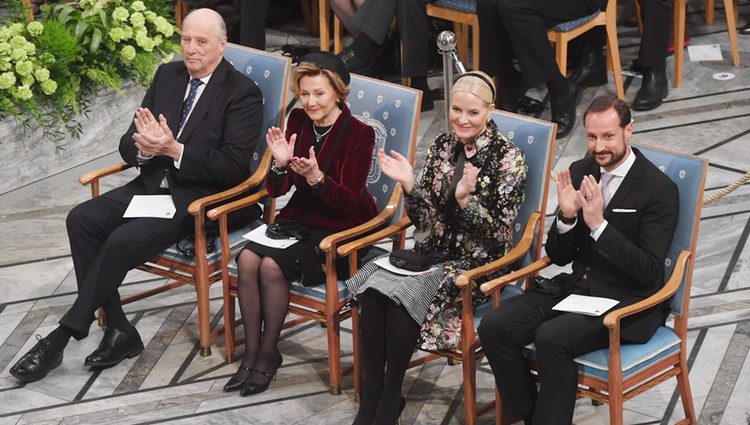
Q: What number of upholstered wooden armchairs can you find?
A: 4